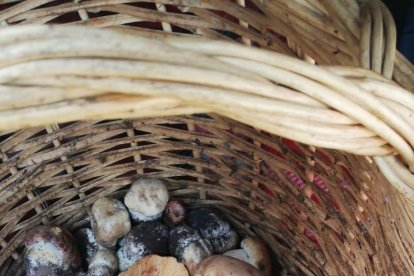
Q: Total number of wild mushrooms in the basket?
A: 12